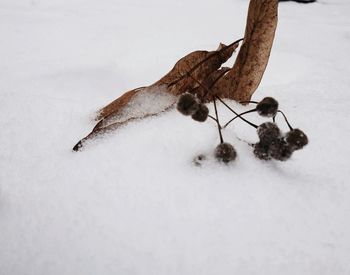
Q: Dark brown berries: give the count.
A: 8